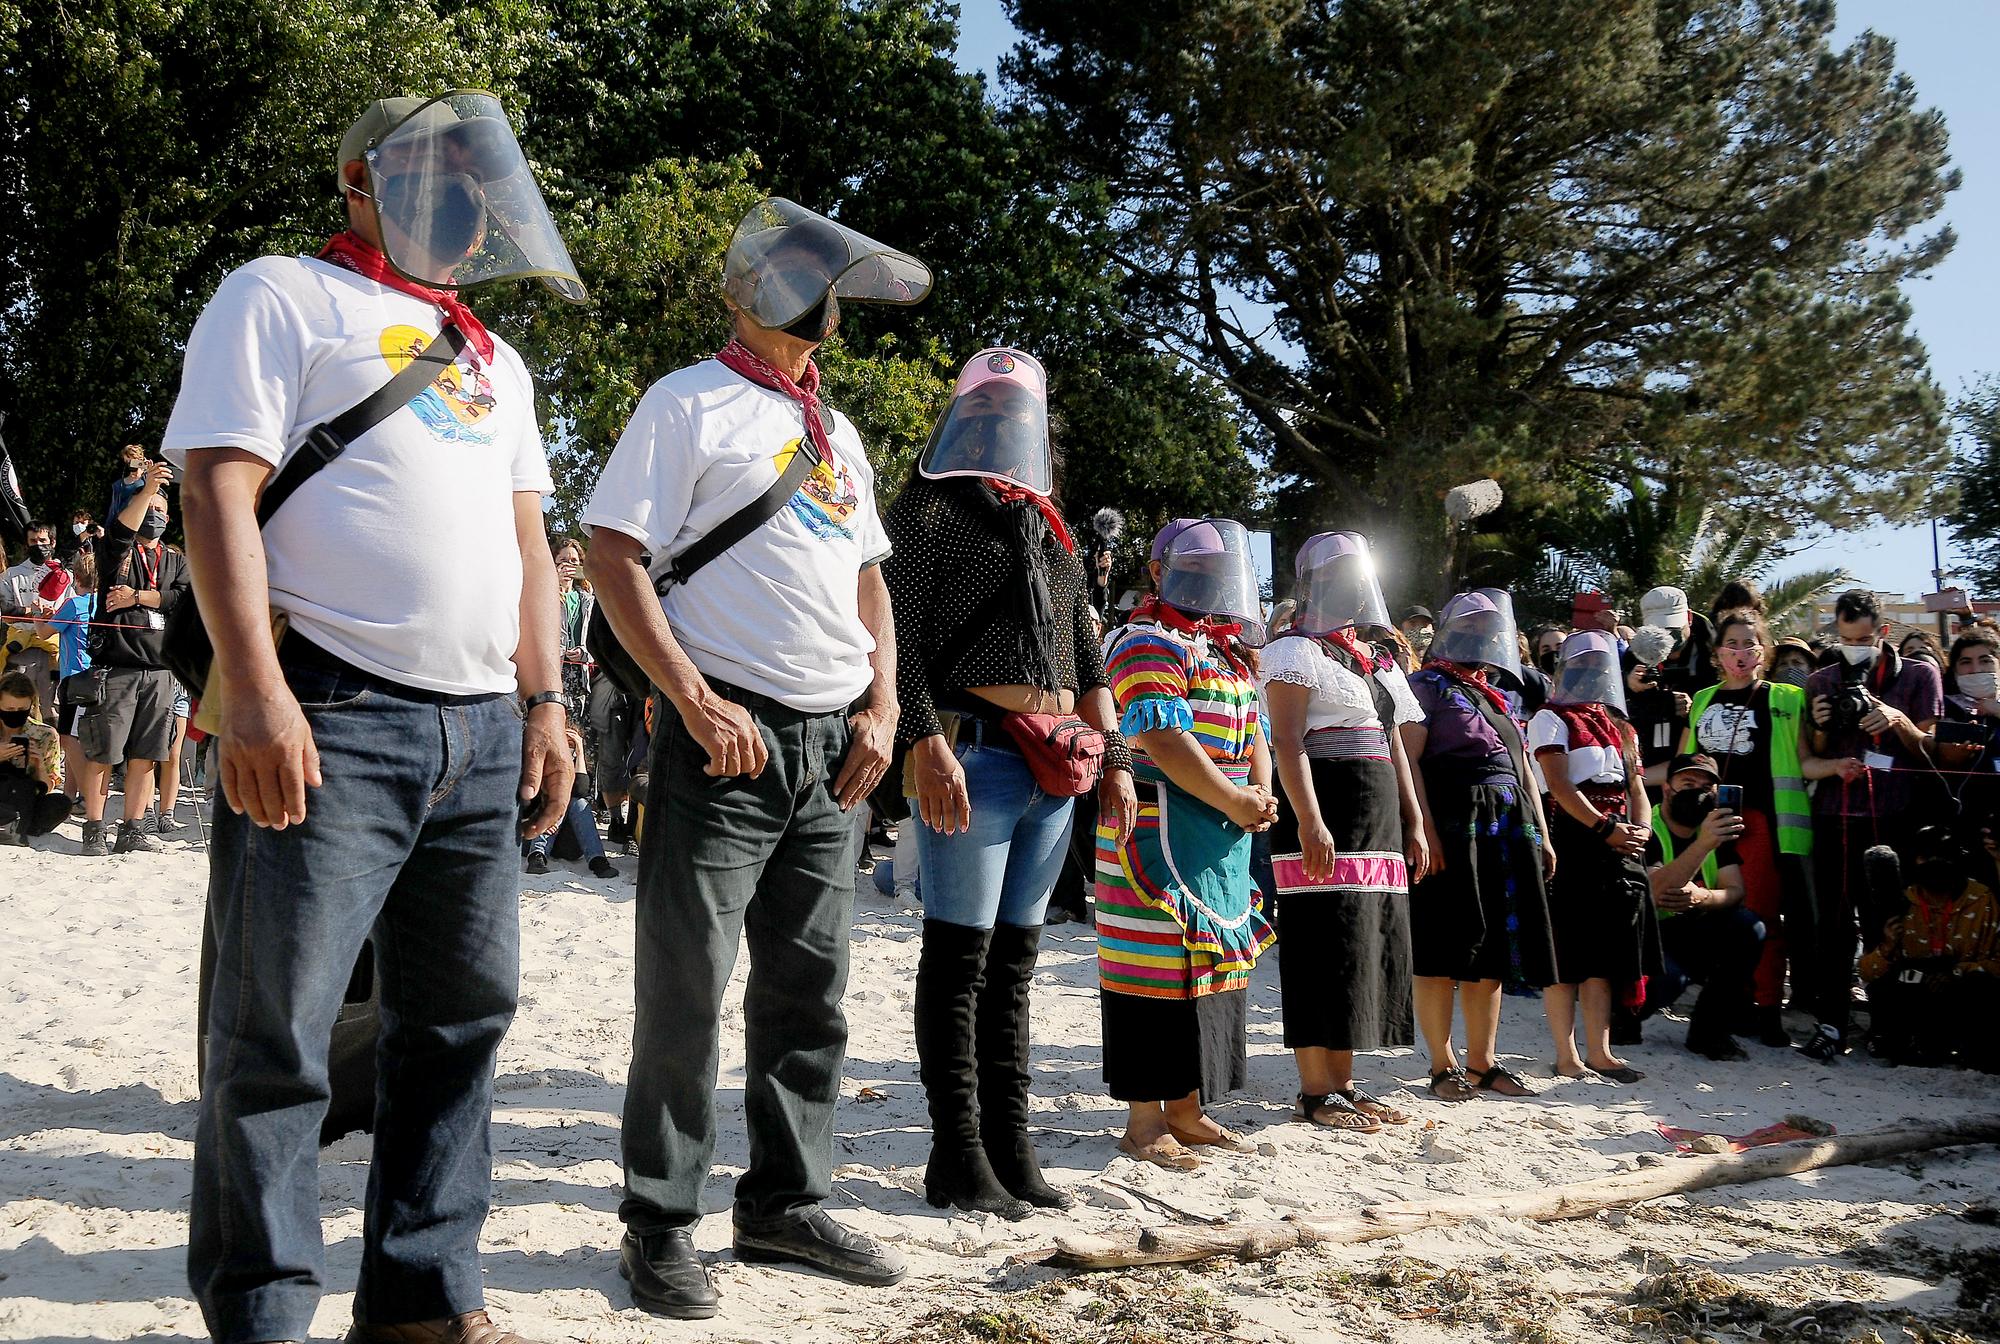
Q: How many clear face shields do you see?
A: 7